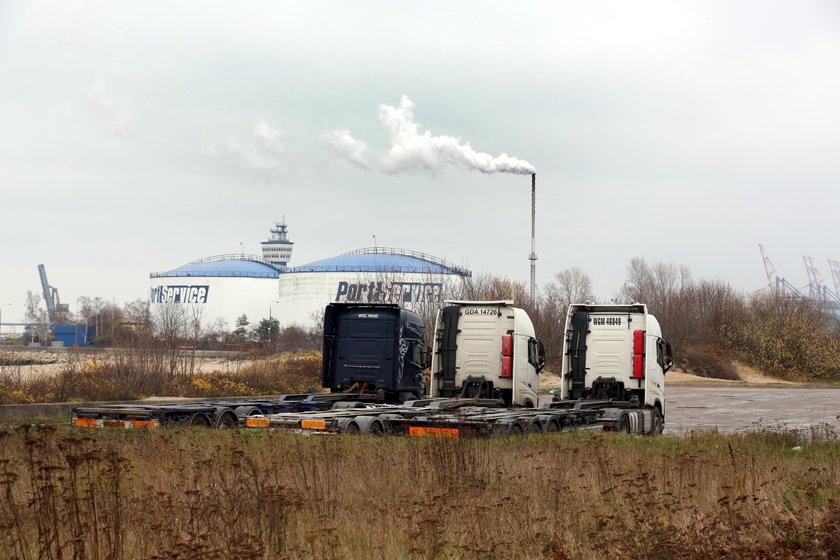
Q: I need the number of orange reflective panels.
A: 5